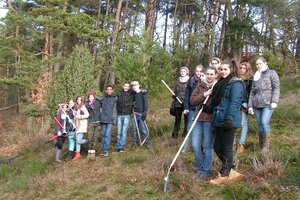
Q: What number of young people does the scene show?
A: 15